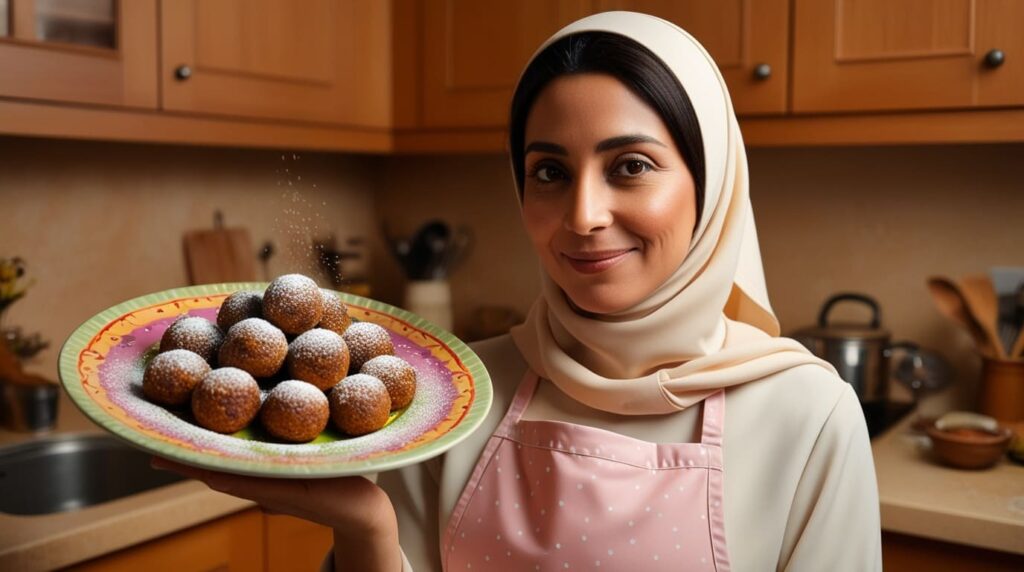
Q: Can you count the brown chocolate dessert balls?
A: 12